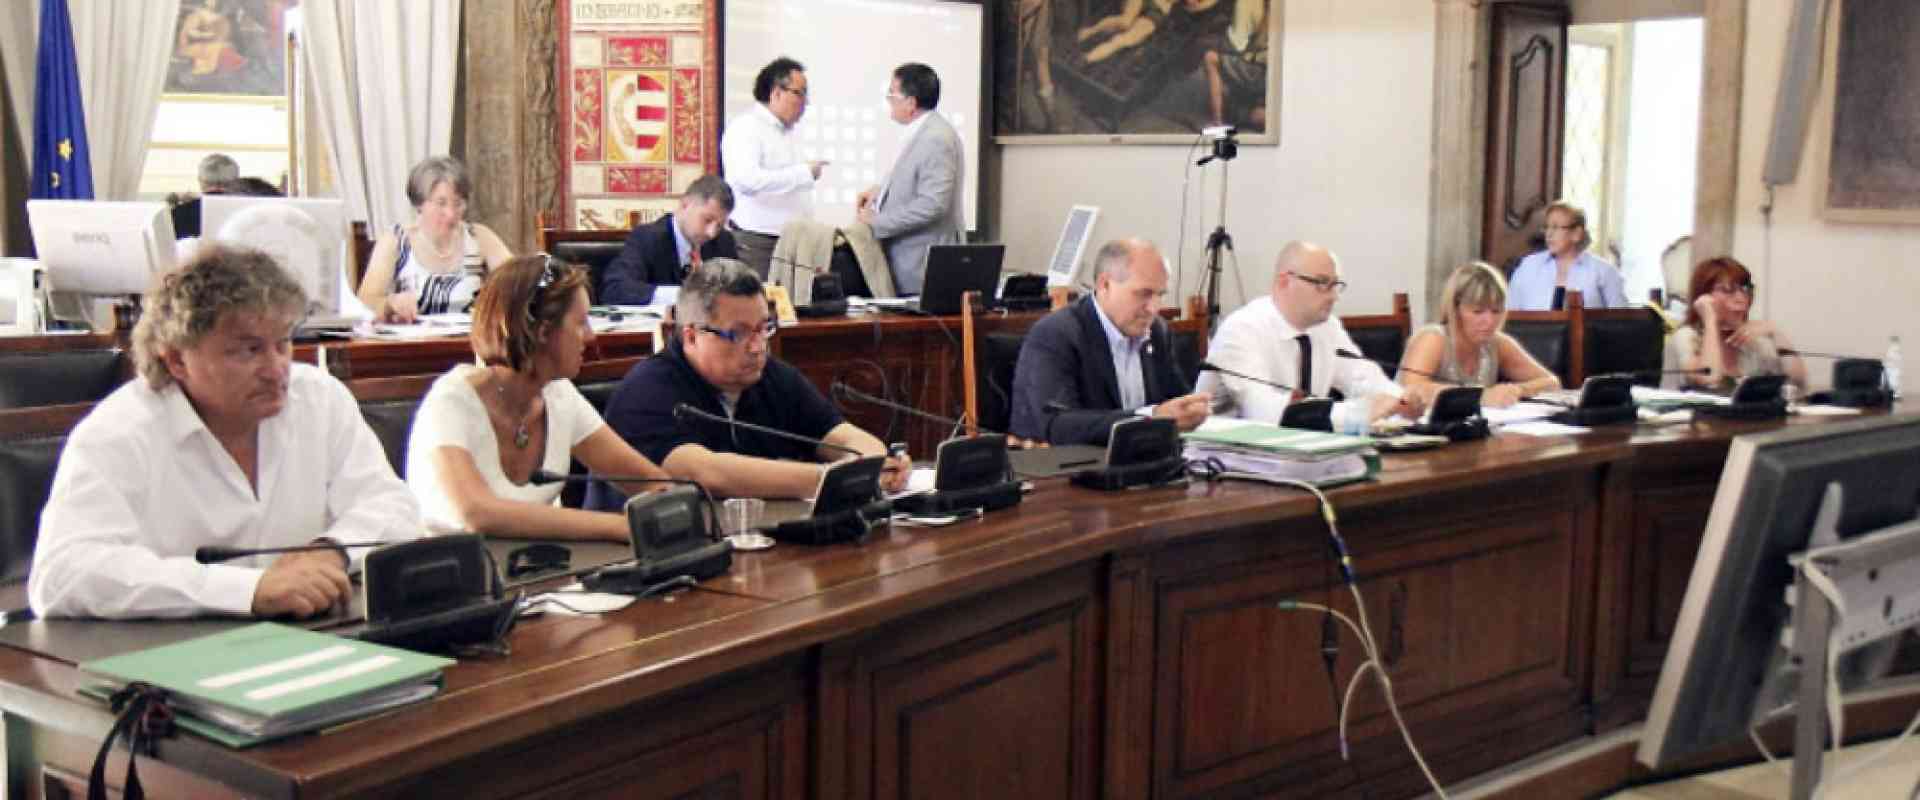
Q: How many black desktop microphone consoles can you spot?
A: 12